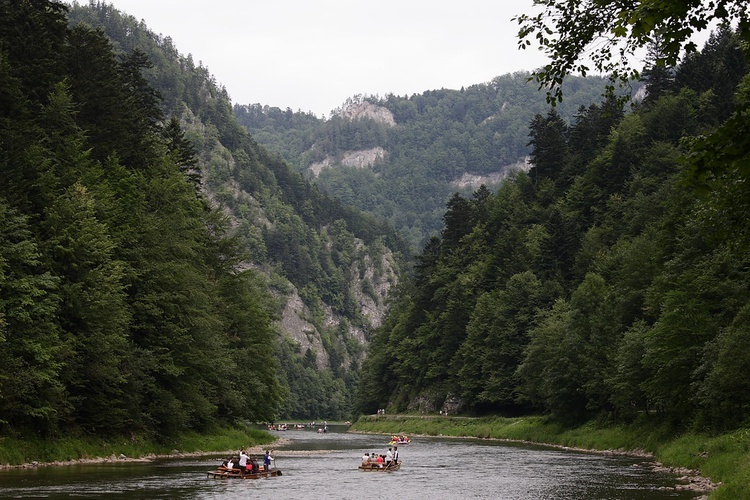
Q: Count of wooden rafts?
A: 2